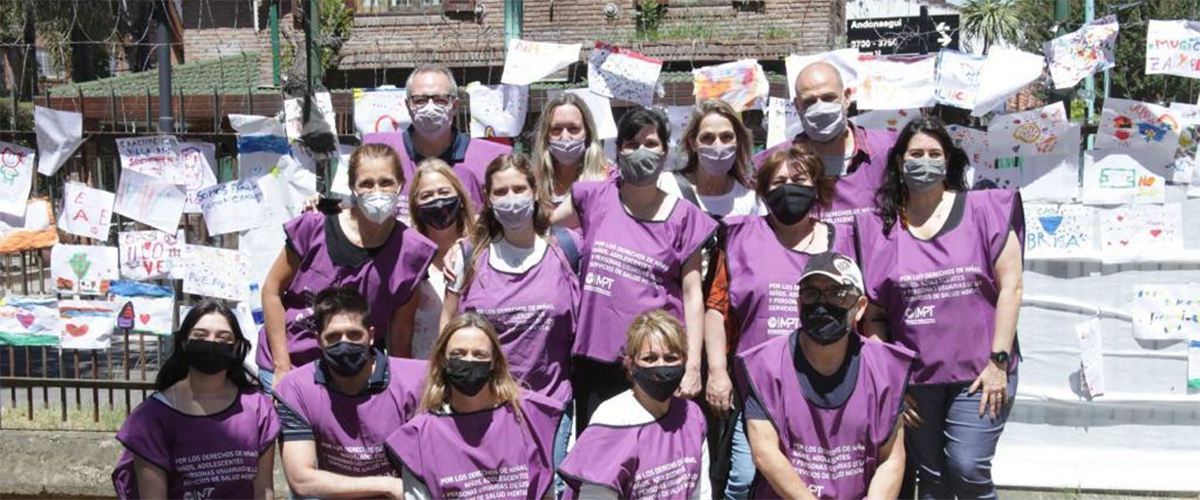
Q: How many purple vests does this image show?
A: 12